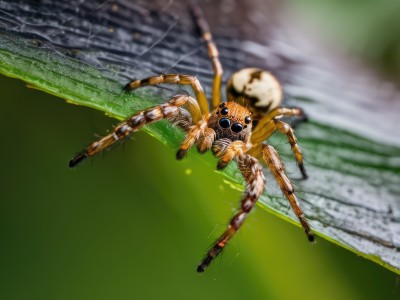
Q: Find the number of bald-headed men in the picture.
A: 0